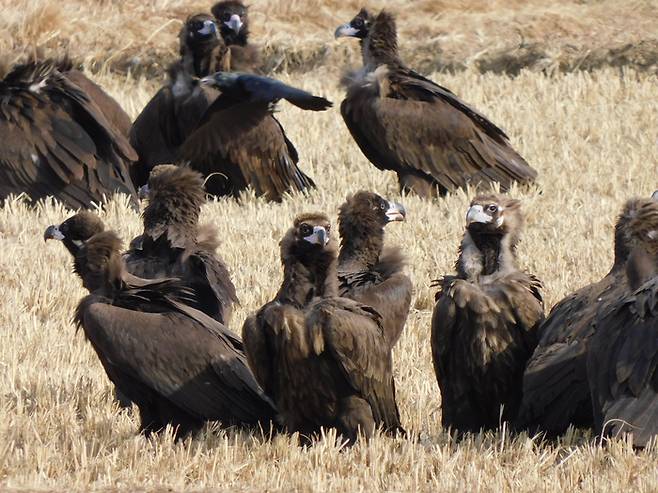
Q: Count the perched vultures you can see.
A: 11